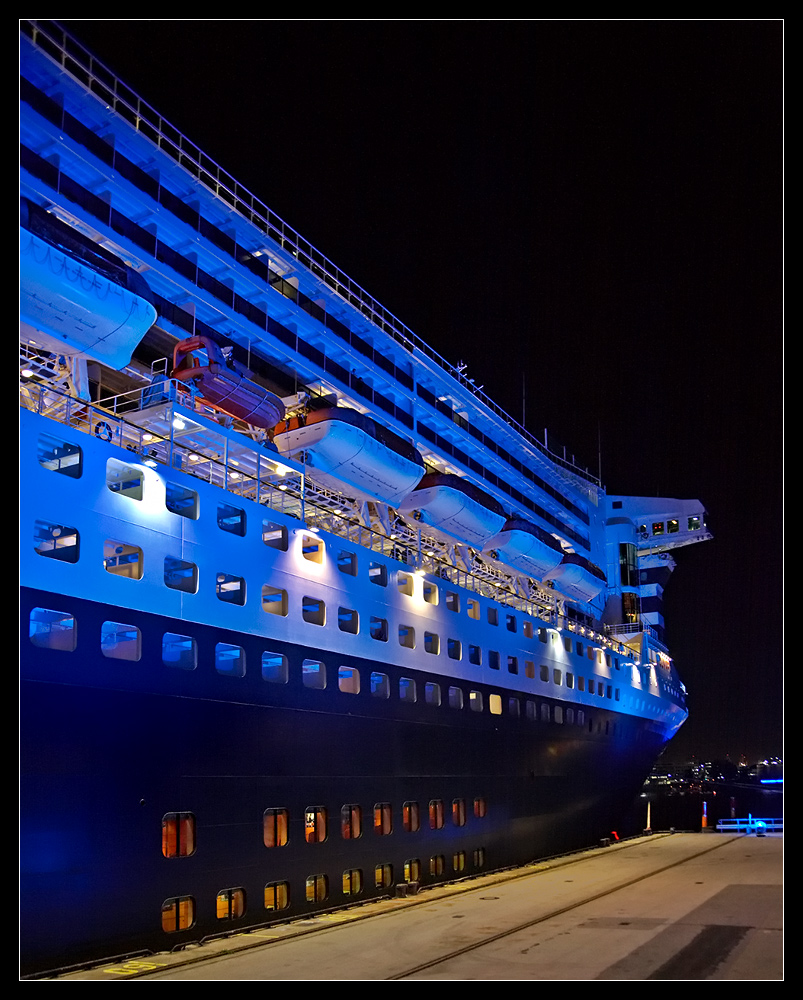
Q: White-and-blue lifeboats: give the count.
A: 5